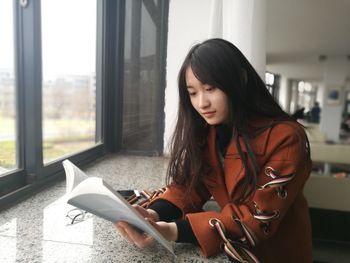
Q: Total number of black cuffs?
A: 2